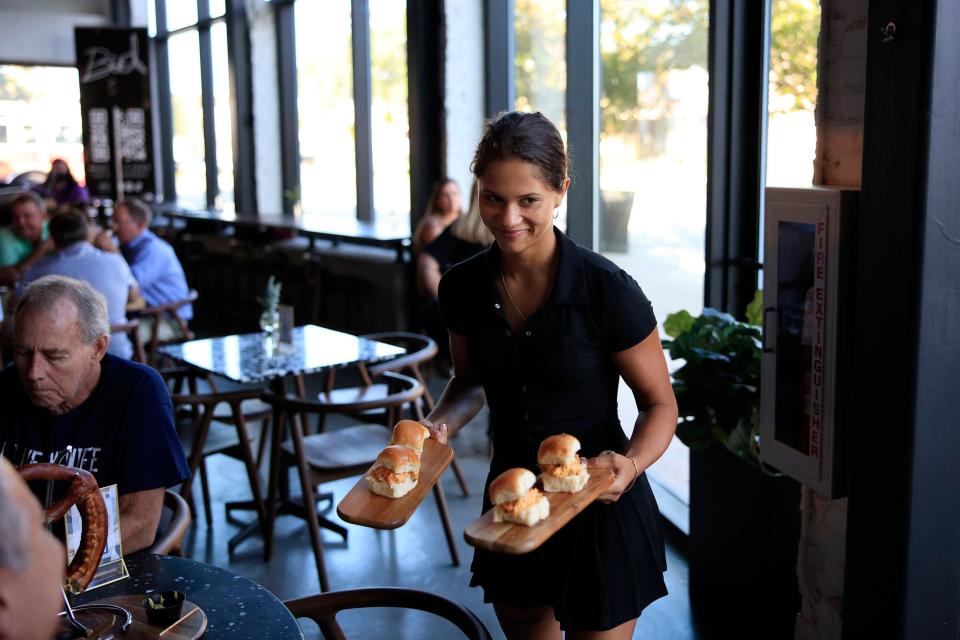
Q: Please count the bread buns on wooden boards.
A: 4